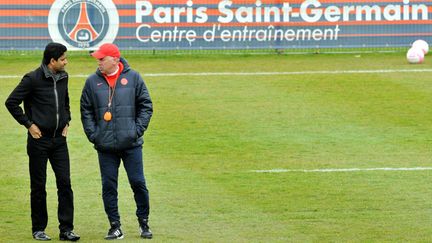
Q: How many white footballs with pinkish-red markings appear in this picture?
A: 2